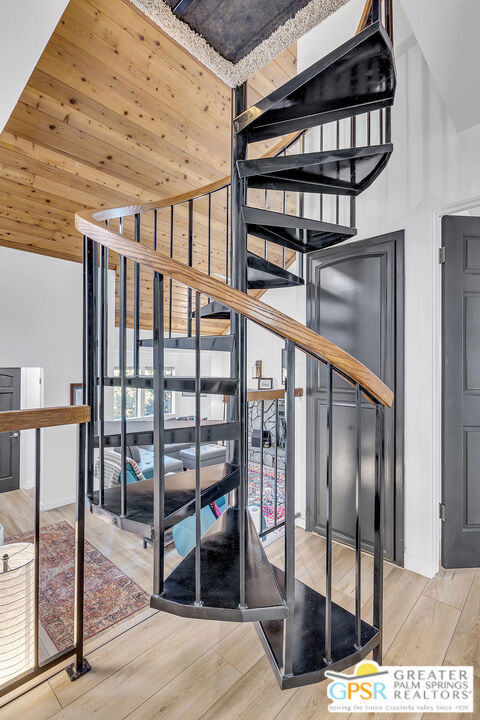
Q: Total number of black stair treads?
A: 11